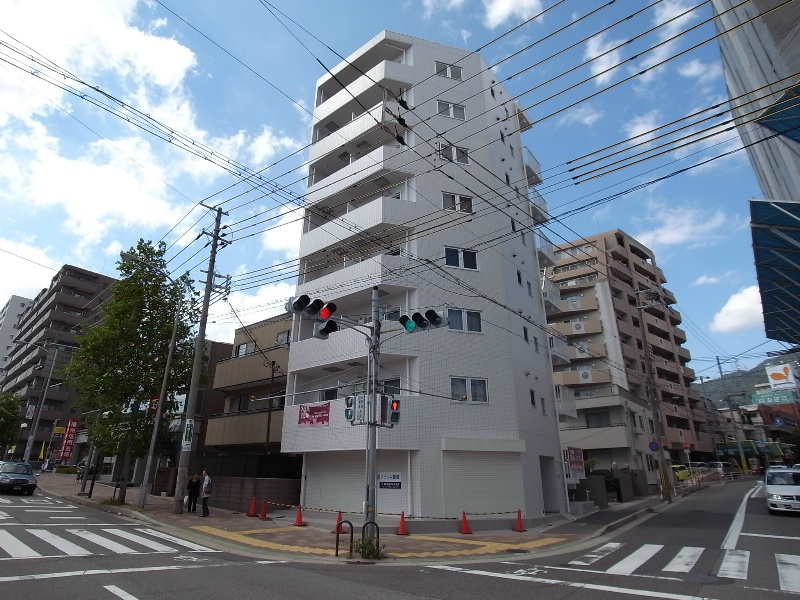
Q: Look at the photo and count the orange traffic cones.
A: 7